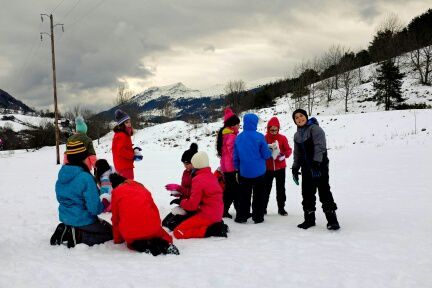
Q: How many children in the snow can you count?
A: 11